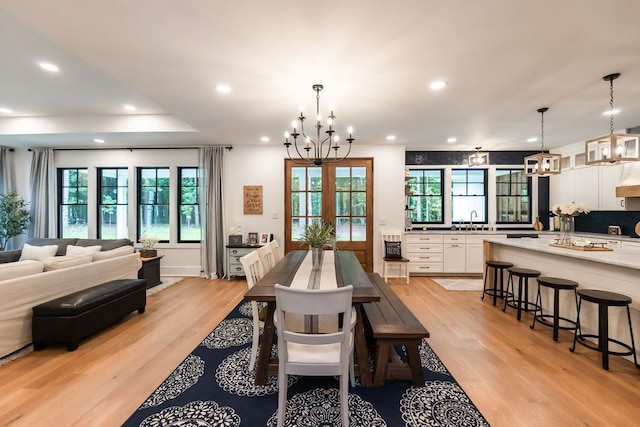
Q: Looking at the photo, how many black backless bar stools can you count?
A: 4